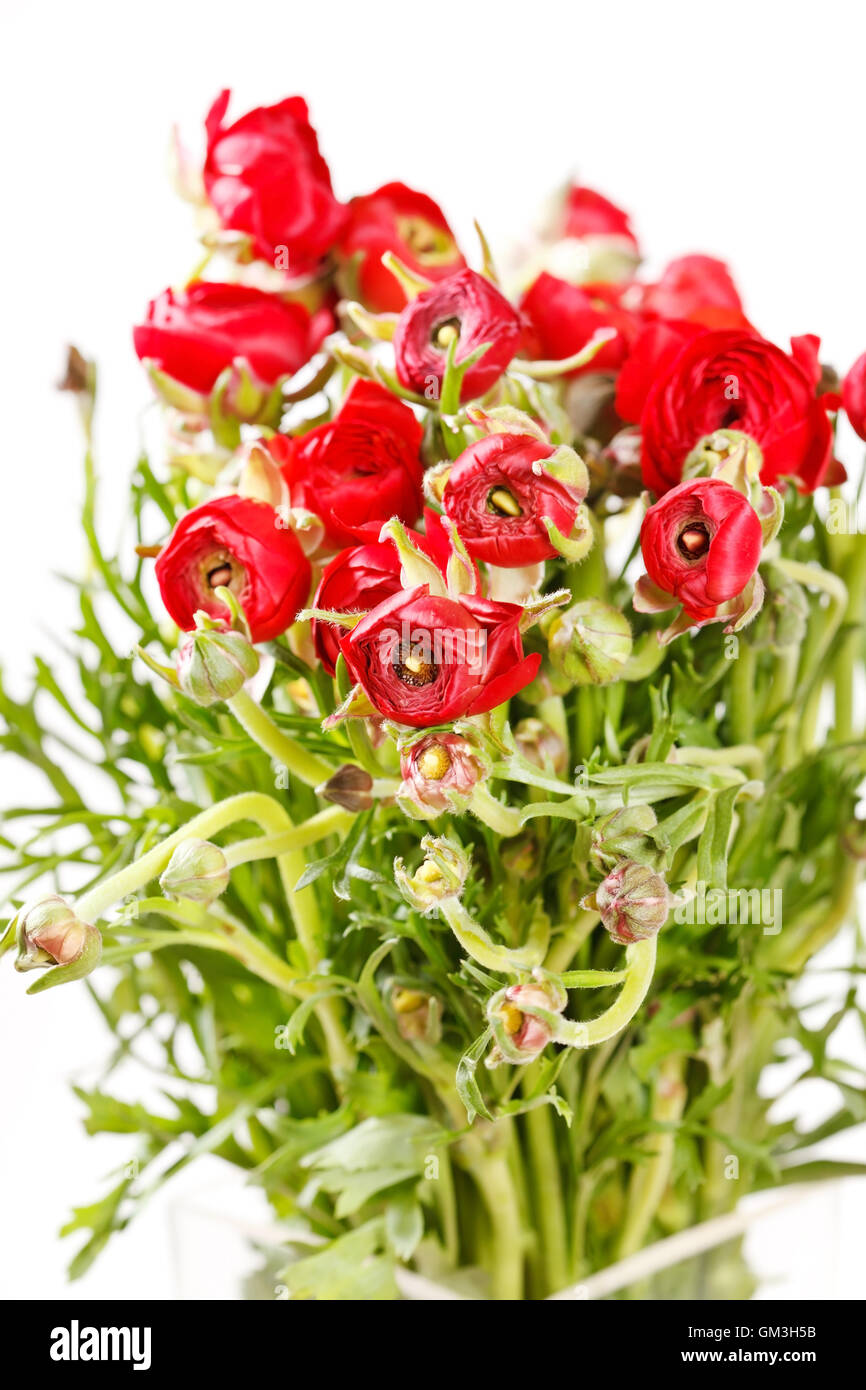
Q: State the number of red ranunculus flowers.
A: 15